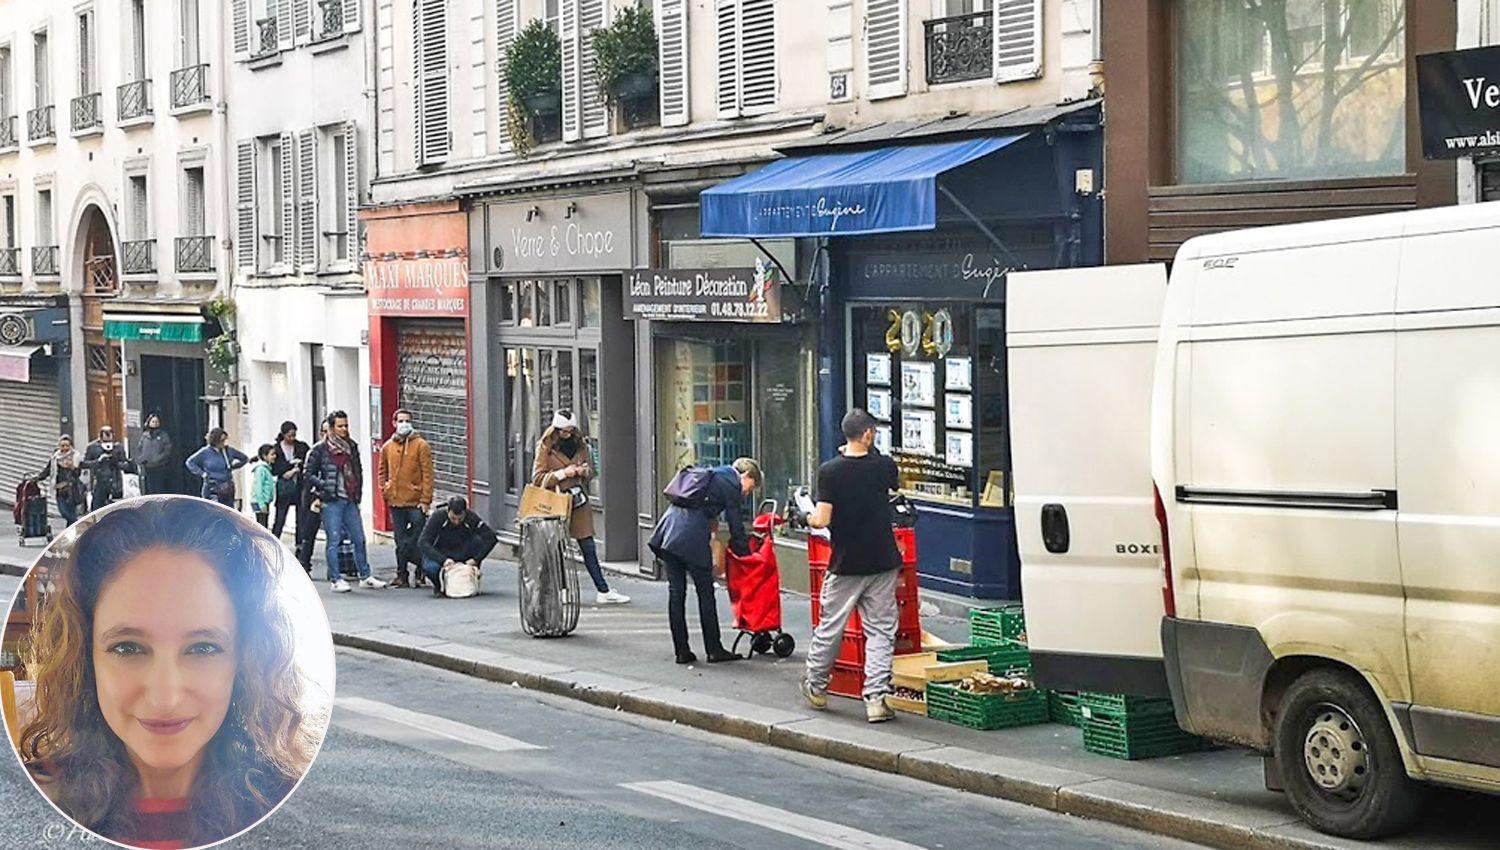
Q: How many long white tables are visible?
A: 0